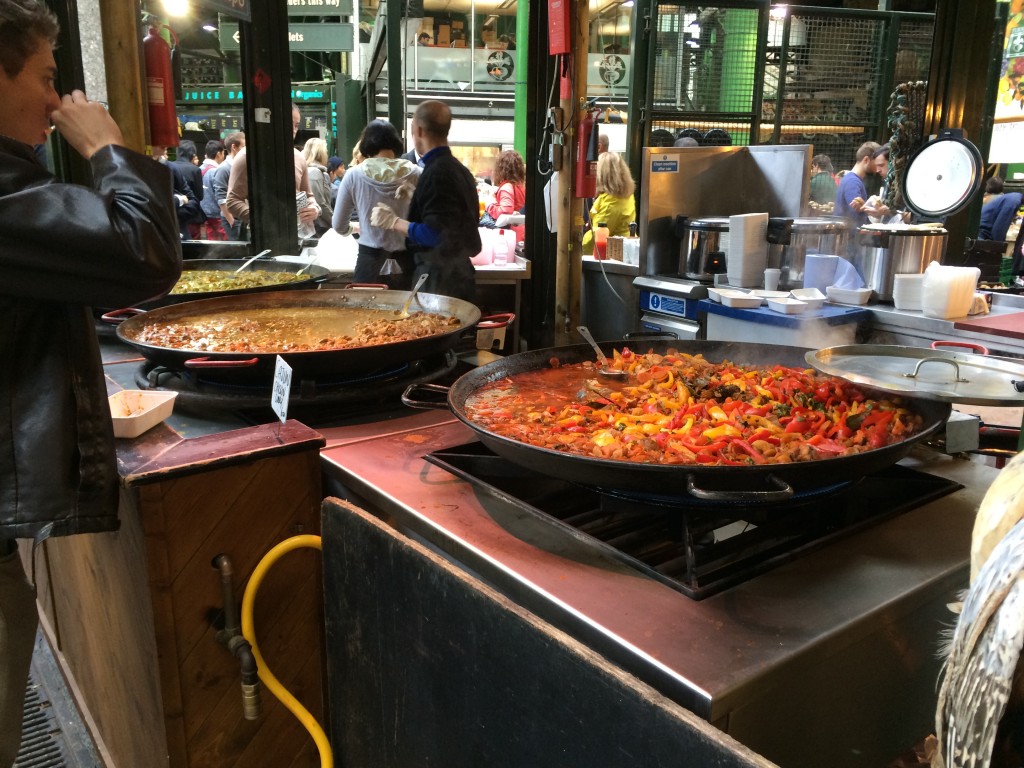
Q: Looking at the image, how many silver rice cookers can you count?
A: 3